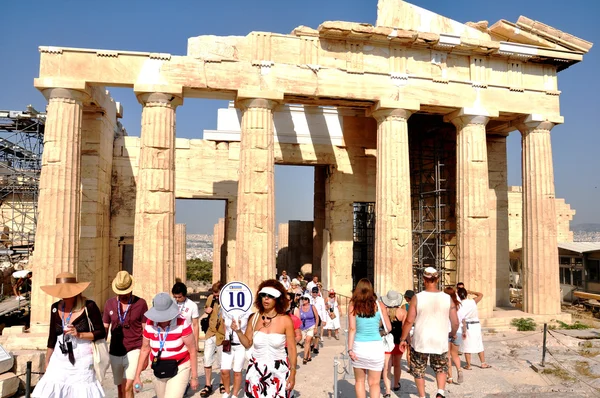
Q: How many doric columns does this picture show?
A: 6